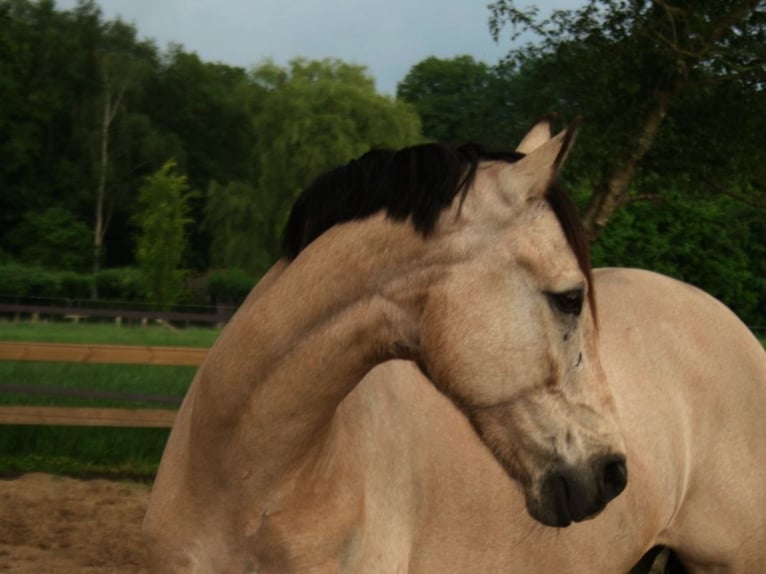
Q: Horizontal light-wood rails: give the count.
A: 2